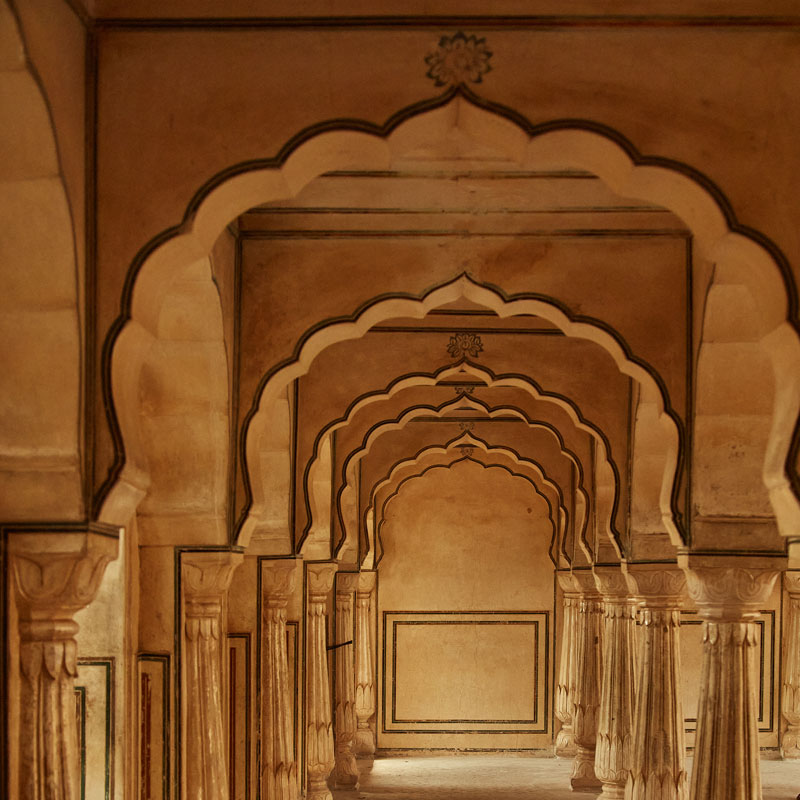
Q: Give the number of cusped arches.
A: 6